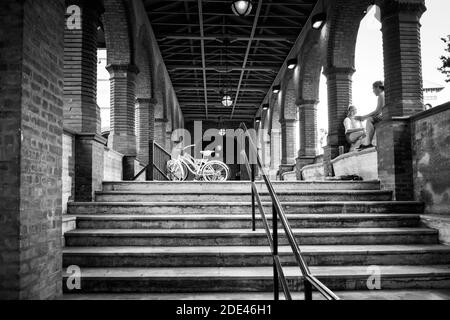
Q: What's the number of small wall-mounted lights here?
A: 5